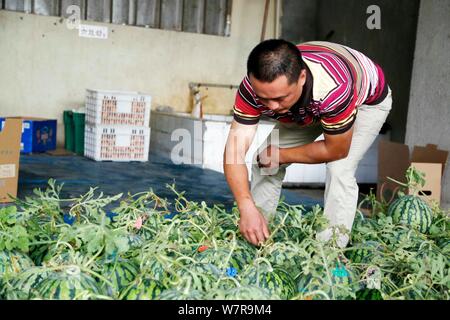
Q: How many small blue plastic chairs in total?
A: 0